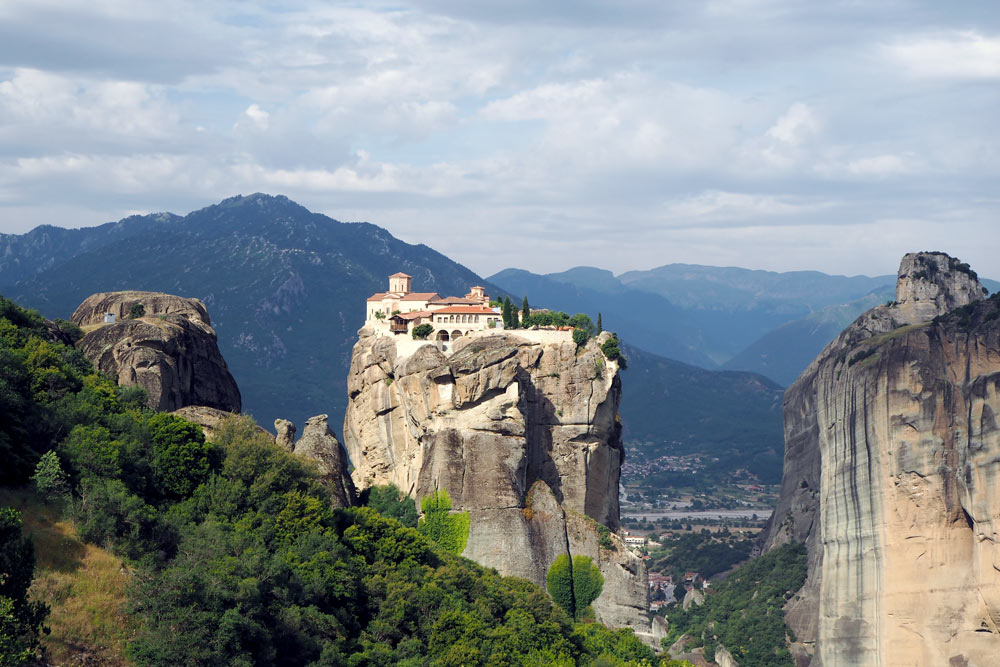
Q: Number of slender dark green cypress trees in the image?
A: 4